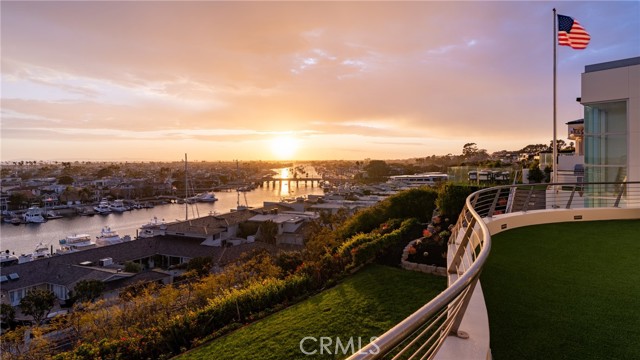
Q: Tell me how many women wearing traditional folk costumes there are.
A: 0